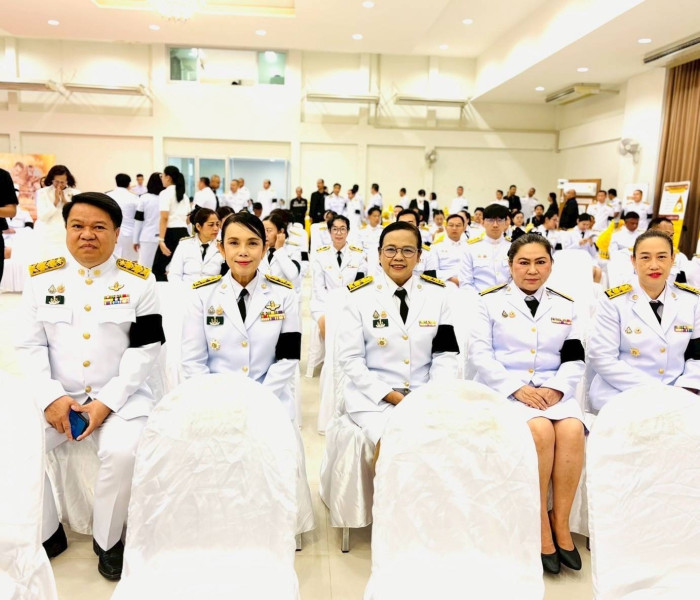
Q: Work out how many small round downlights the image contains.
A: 10